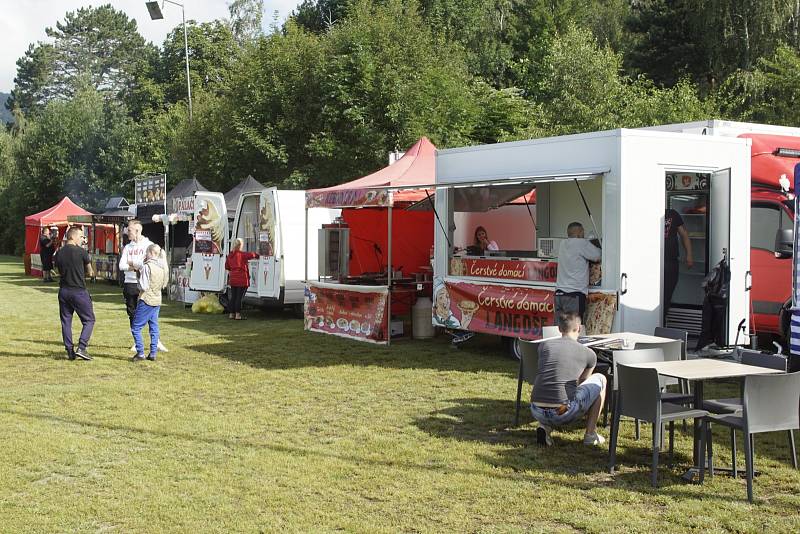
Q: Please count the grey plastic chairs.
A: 8